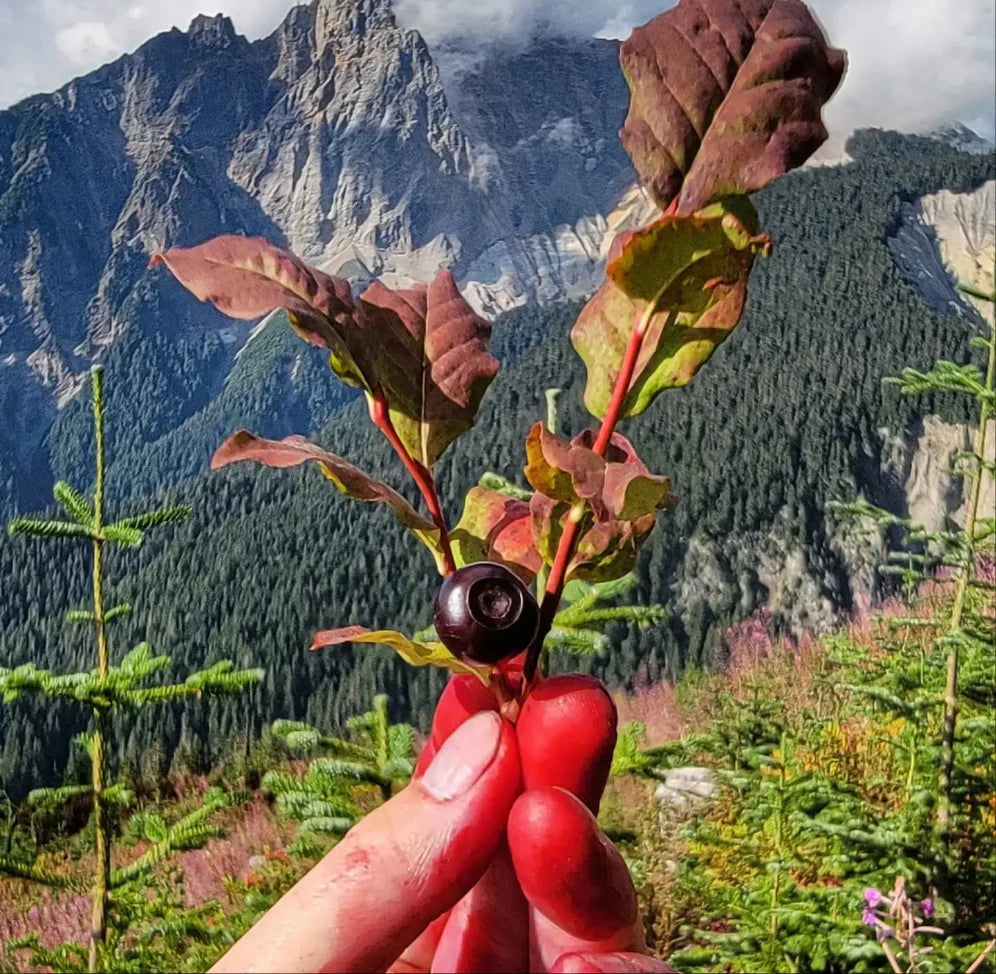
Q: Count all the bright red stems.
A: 2